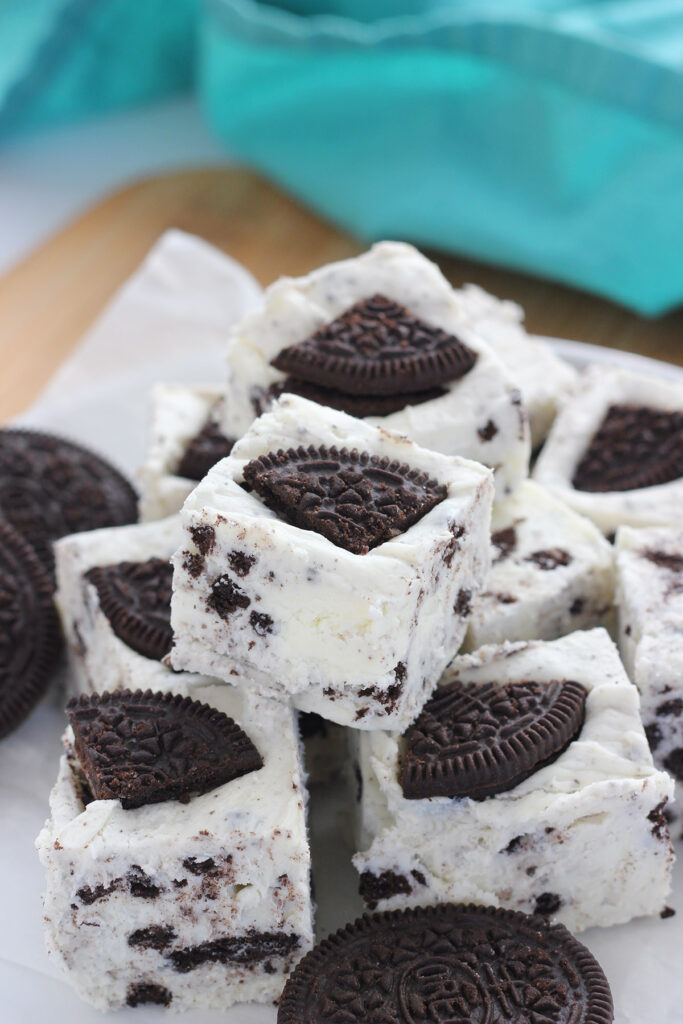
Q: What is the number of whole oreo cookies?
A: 3